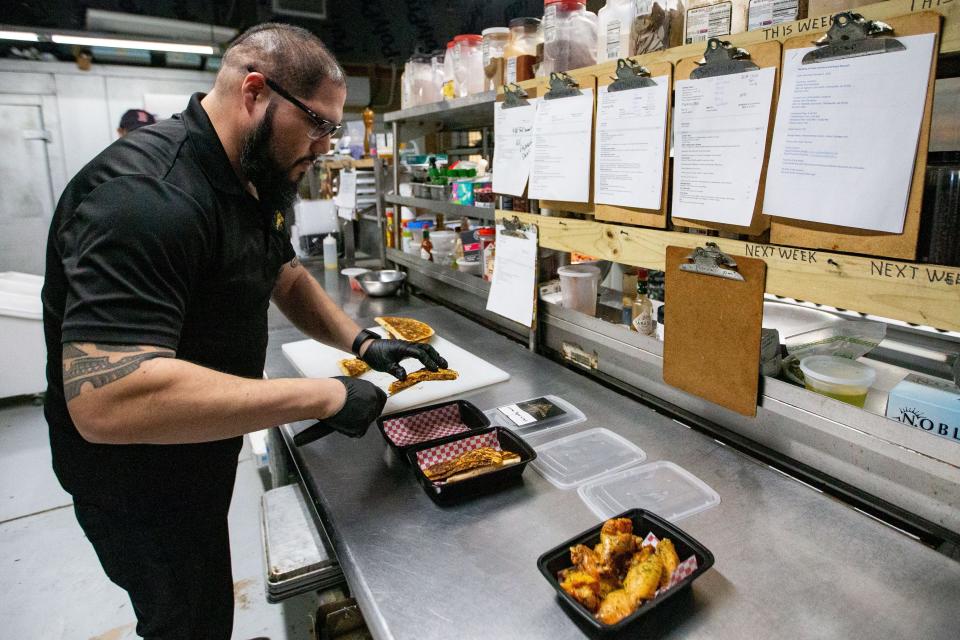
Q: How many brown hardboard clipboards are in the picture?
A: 7